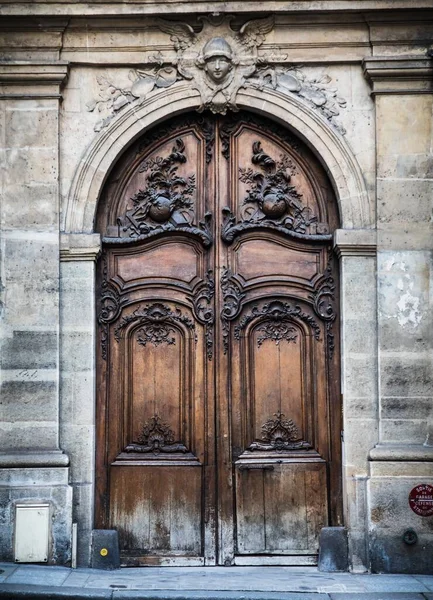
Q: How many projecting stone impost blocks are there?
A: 2